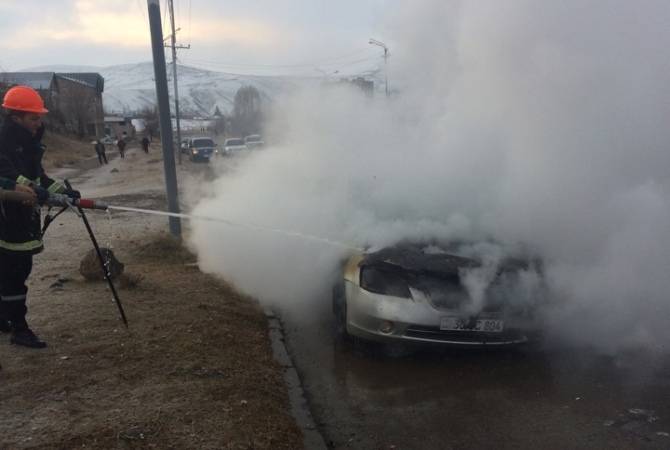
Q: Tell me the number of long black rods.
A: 1